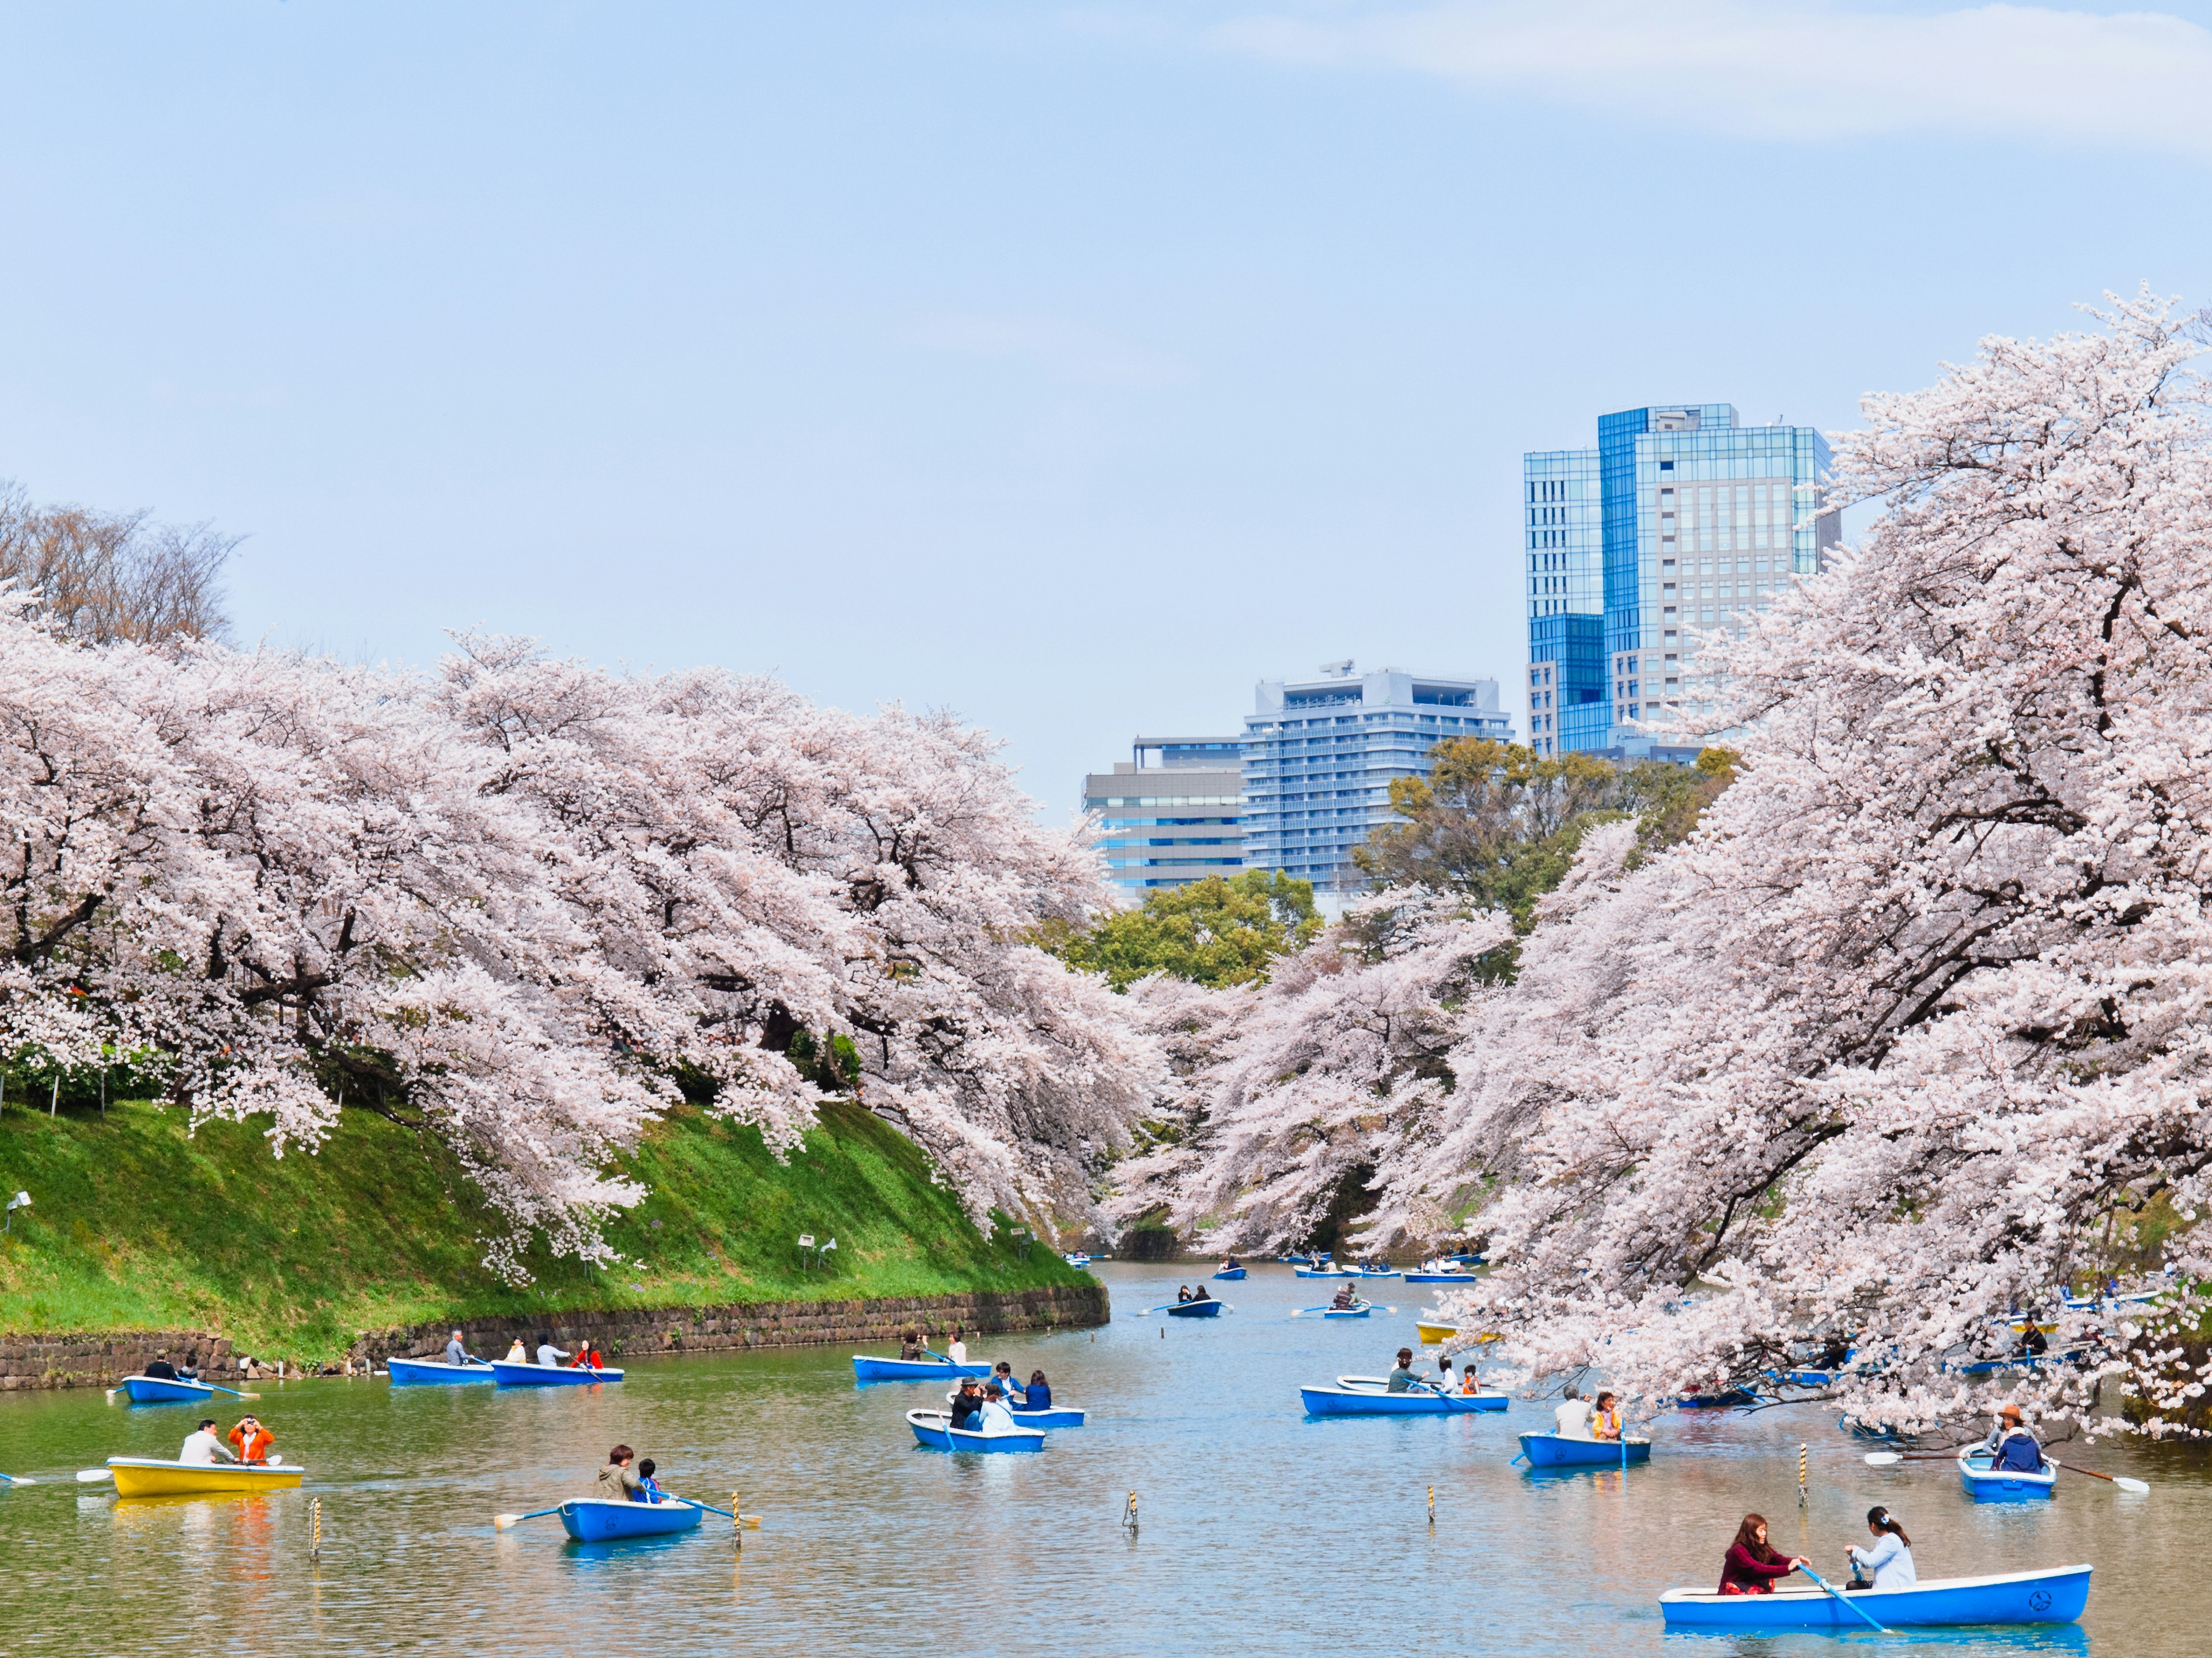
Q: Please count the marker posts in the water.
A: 5